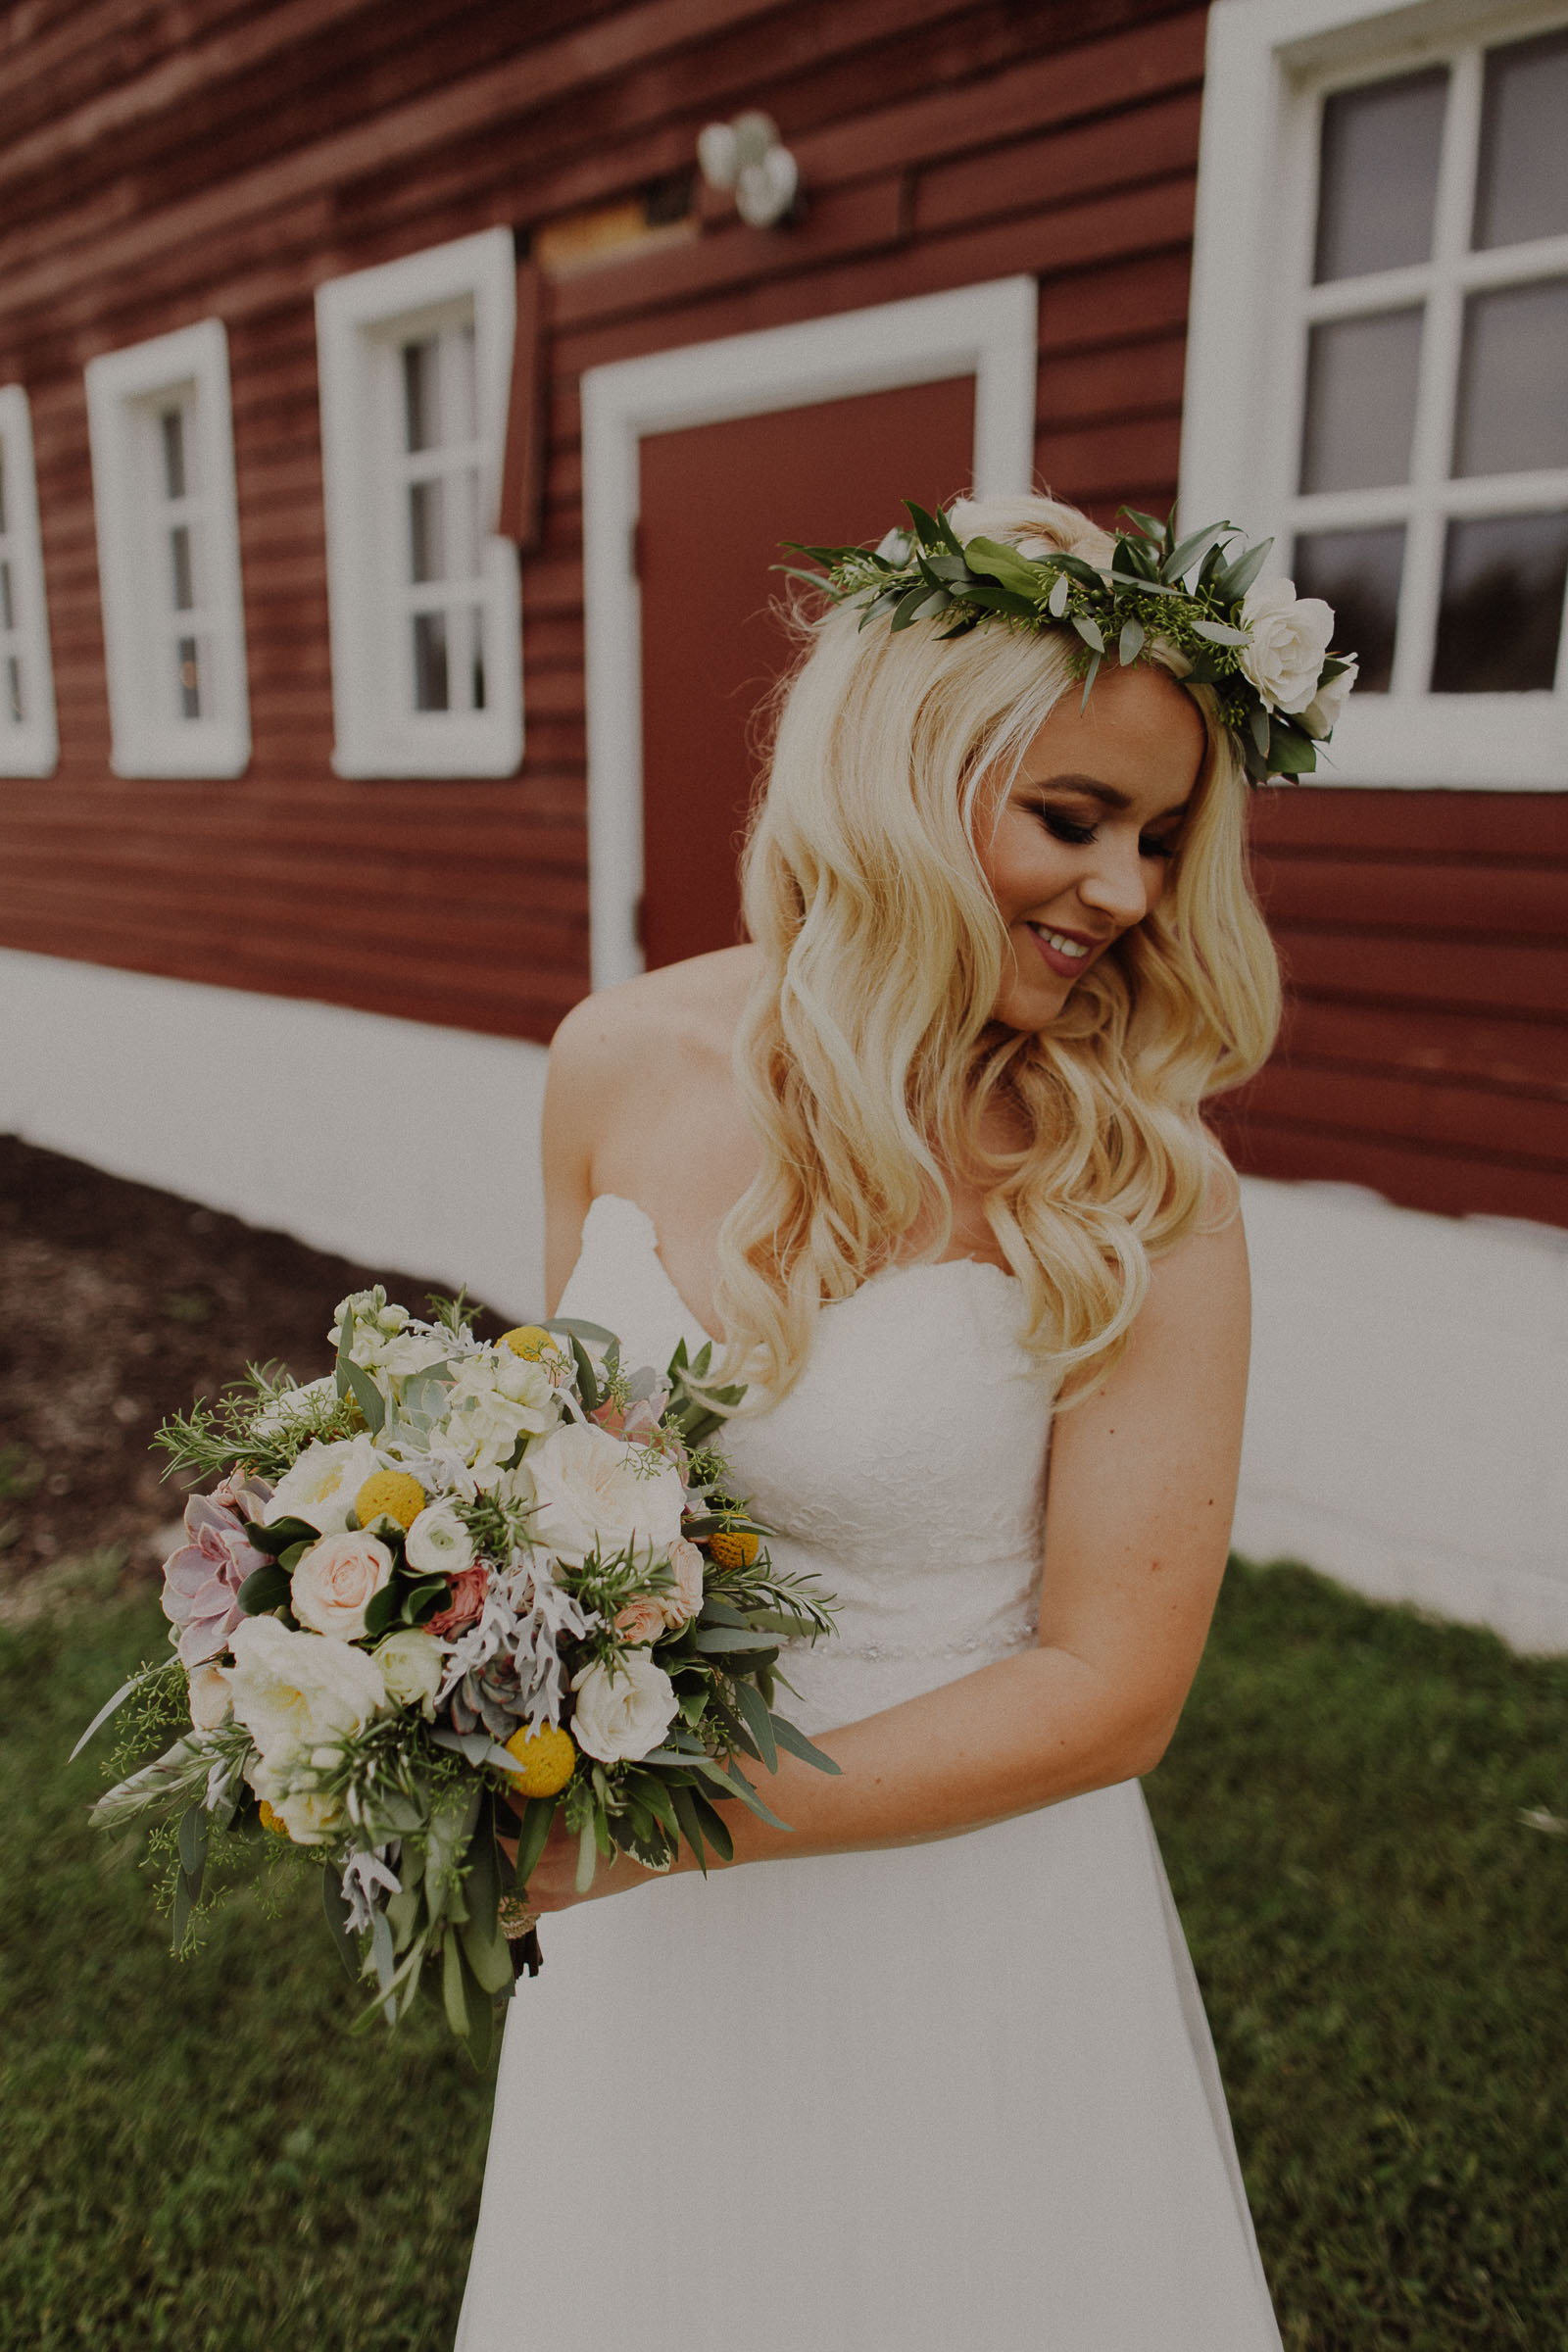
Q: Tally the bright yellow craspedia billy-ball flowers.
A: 5